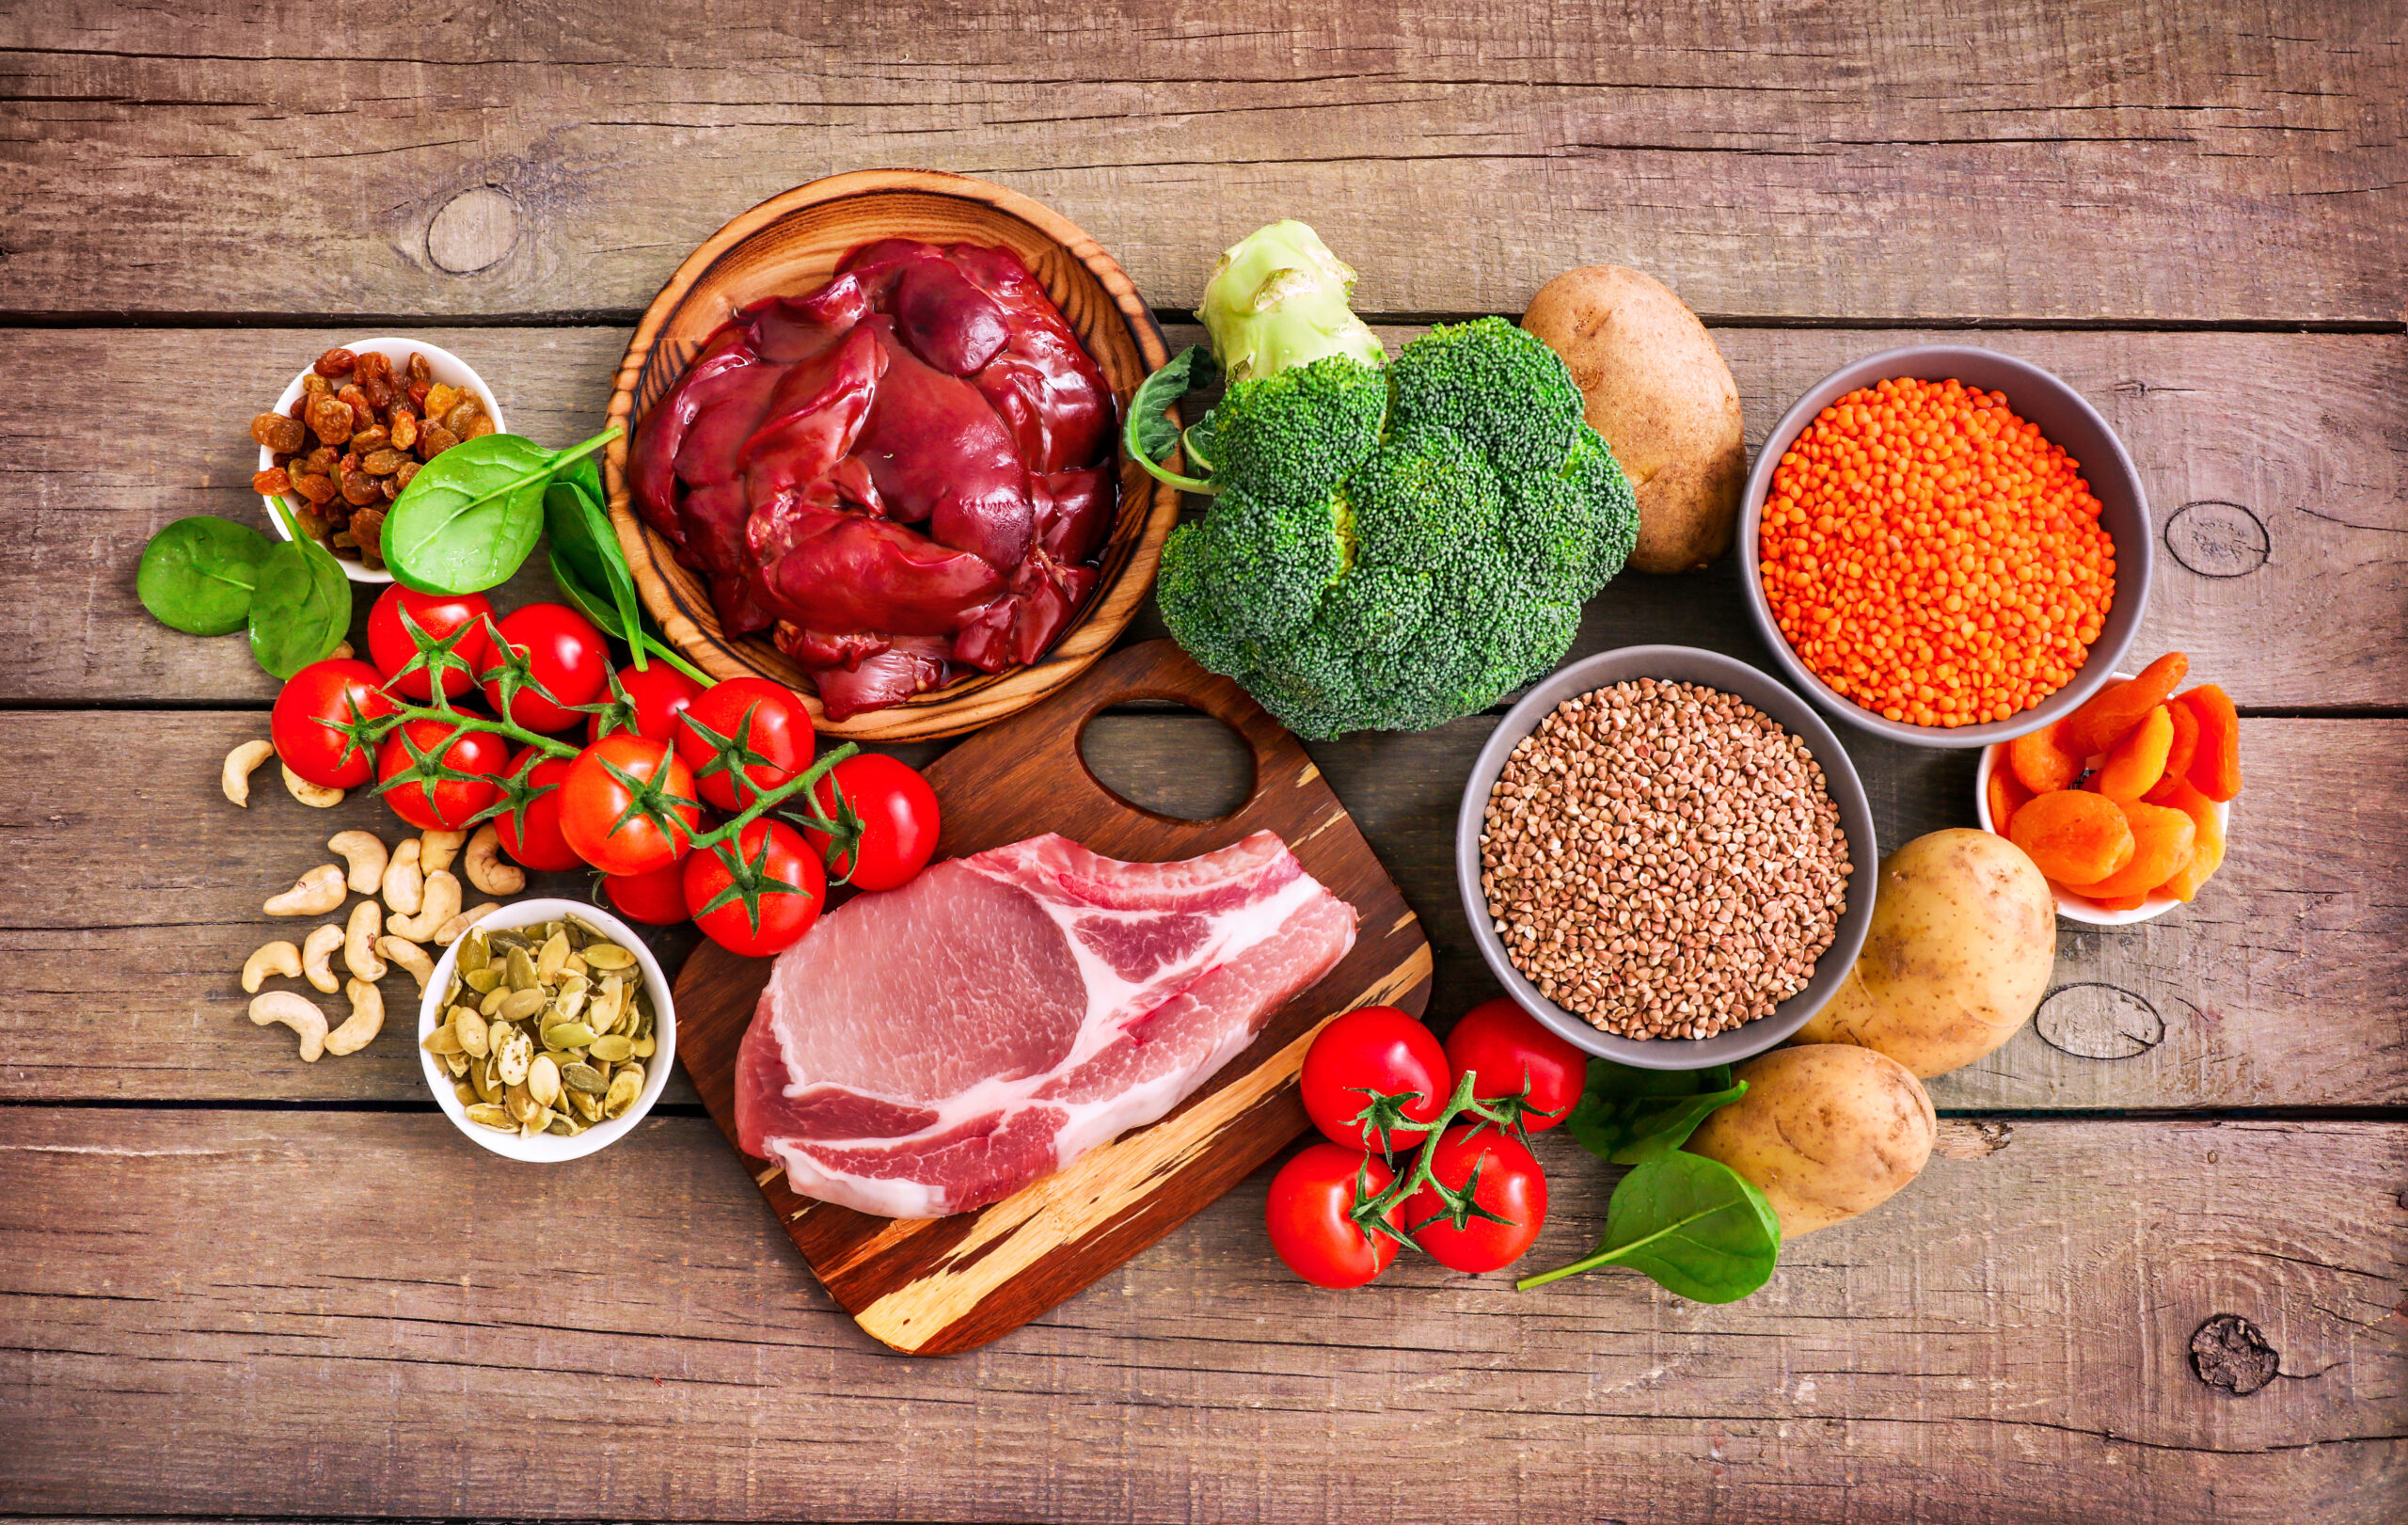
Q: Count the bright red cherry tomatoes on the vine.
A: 15